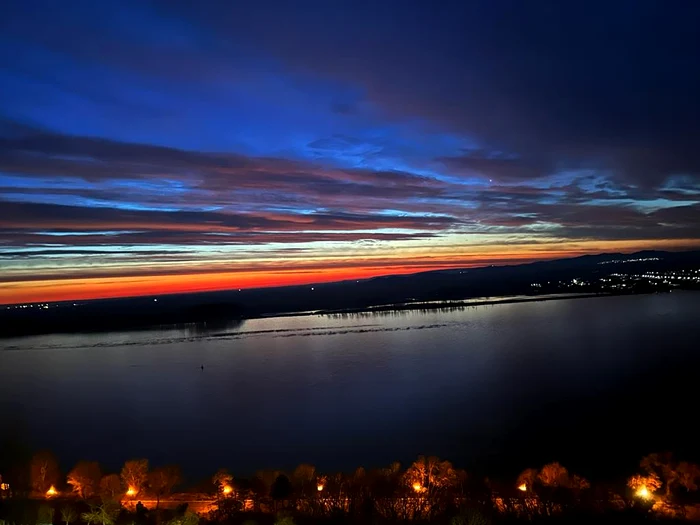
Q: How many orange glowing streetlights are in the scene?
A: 7